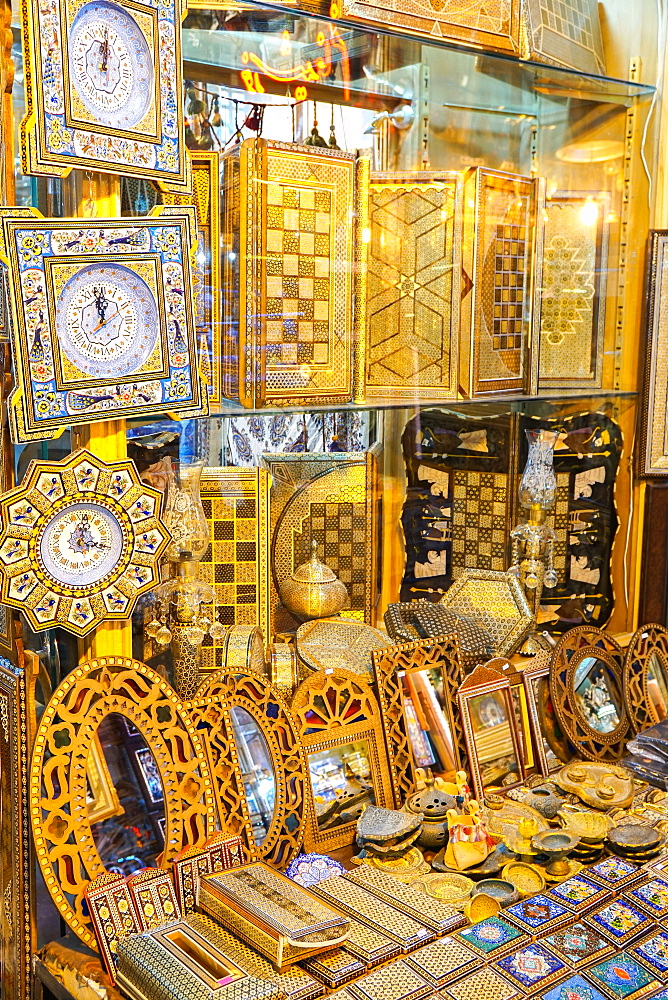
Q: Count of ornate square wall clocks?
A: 2